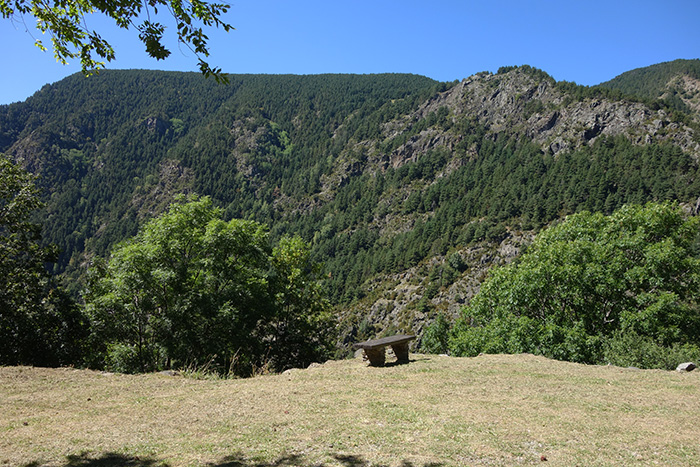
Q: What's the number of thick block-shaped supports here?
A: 2